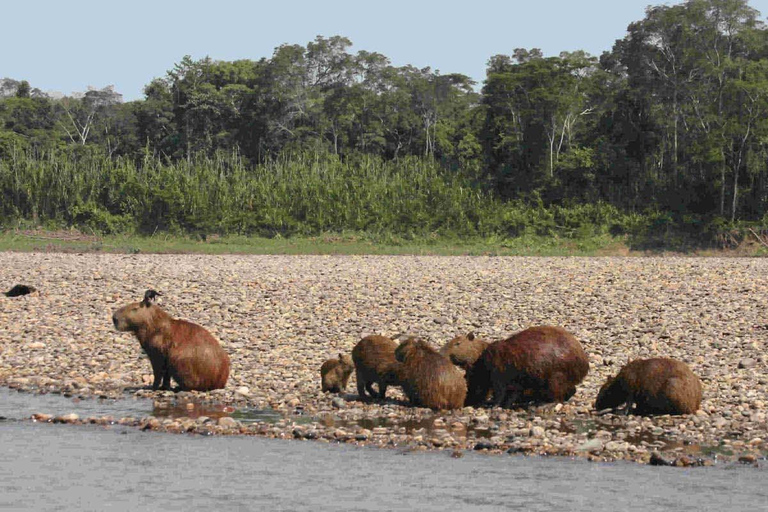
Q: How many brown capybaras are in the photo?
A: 7